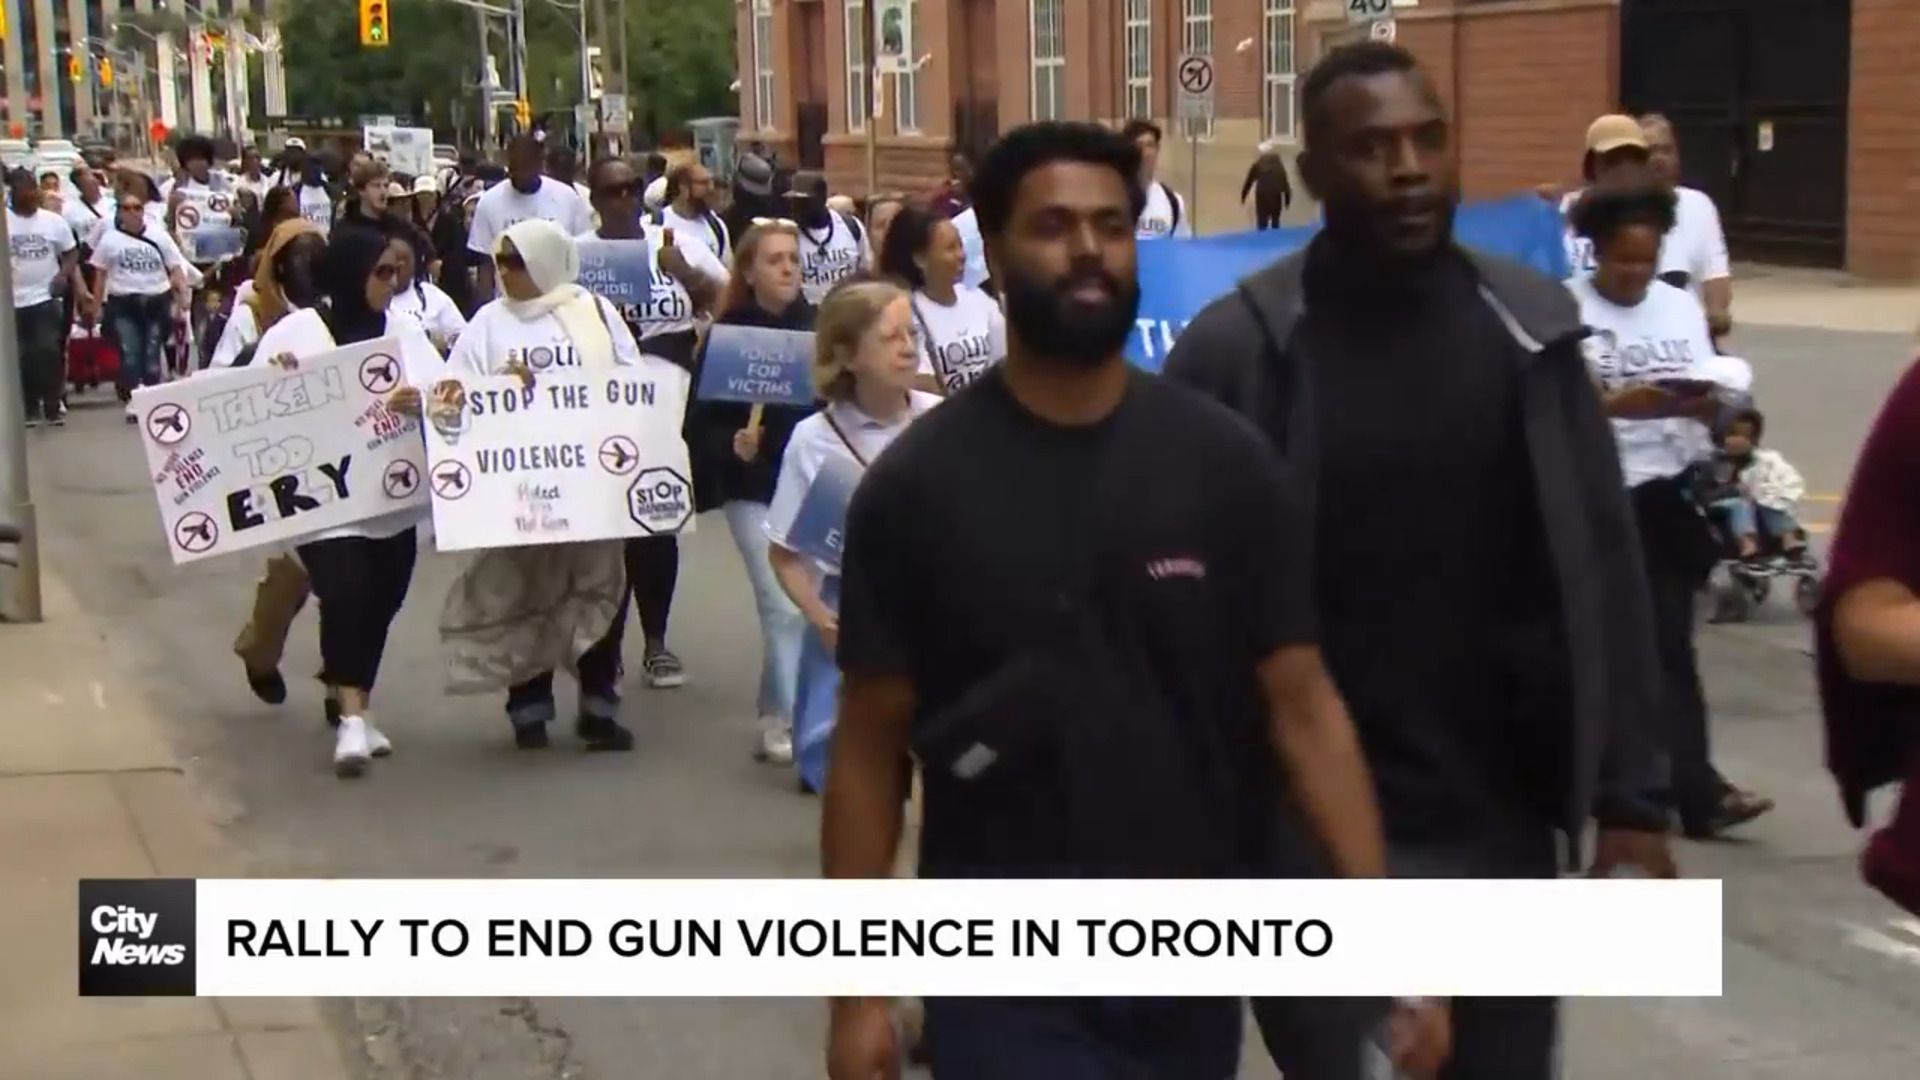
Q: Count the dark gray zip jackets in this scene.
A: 1